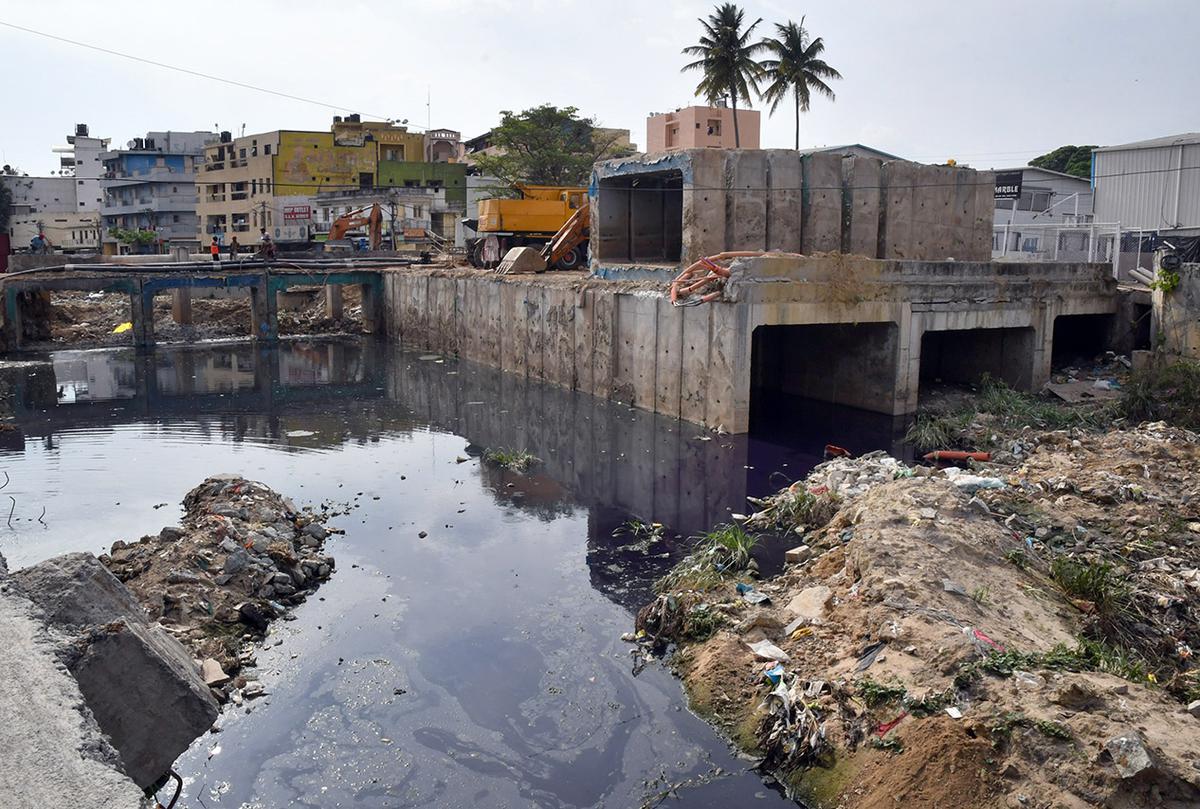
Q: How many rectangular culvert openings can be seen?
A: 7